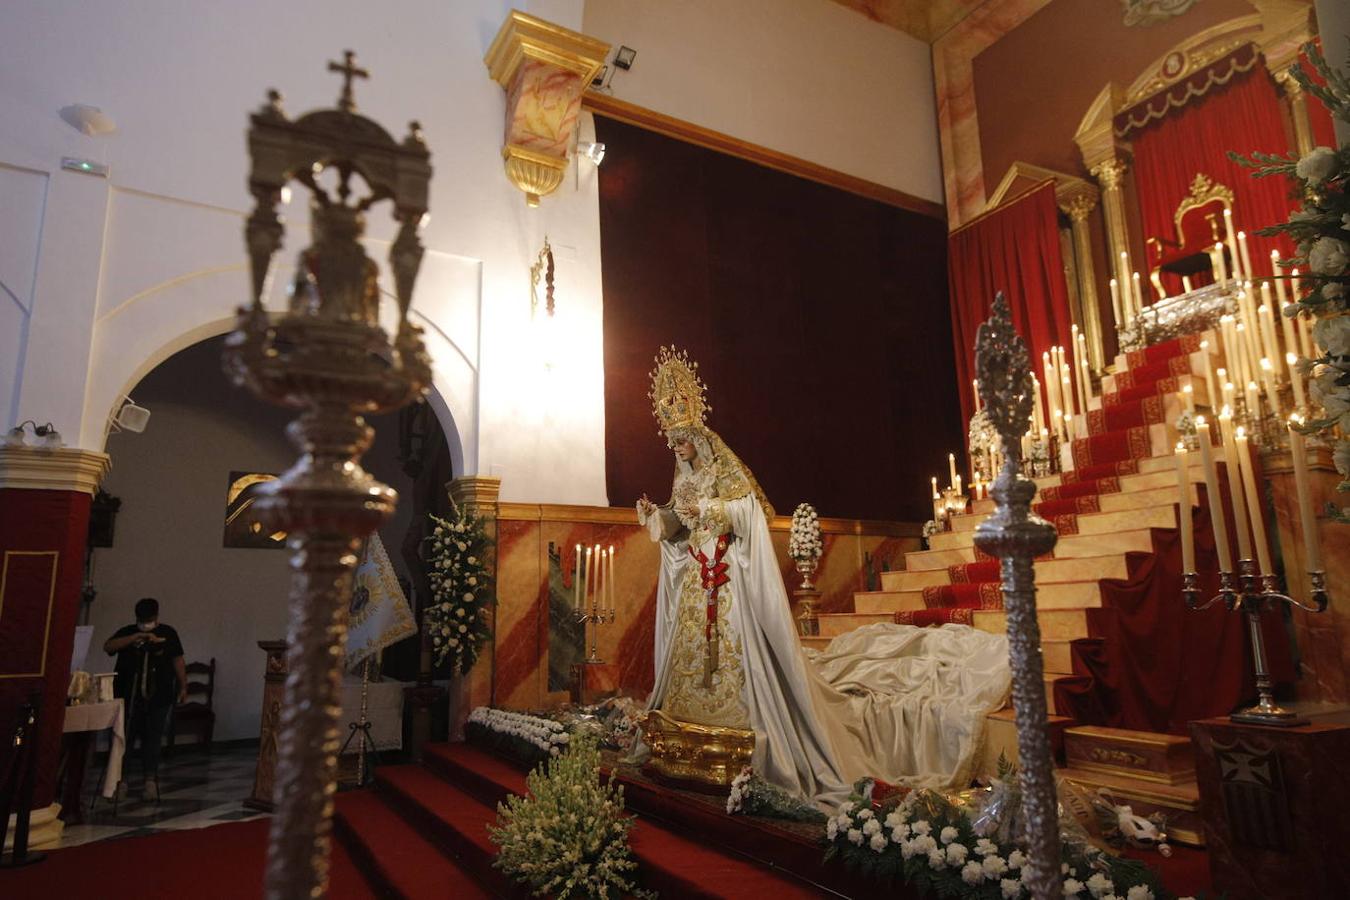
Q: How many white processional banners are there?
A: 1